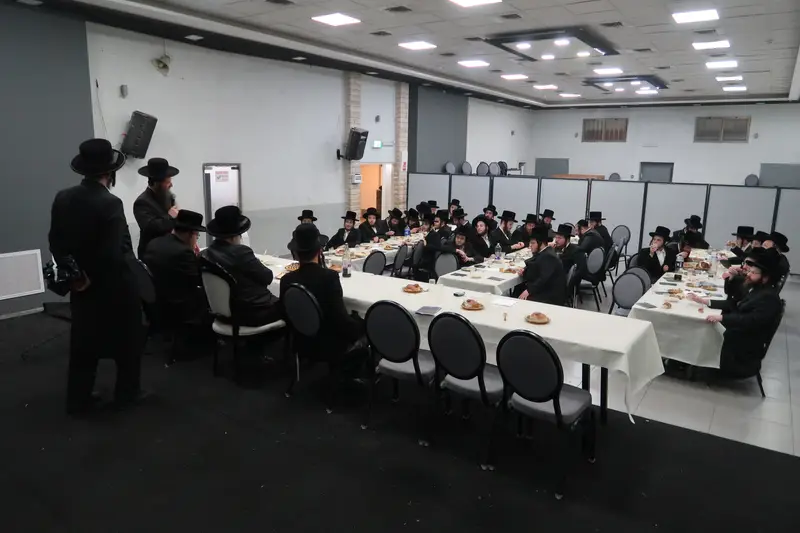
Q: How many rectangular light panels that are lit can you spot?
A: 14